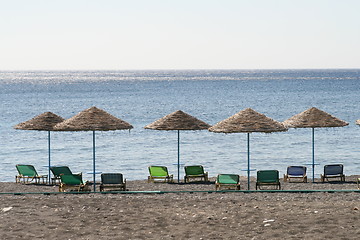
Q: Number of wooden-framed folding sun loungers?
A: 10